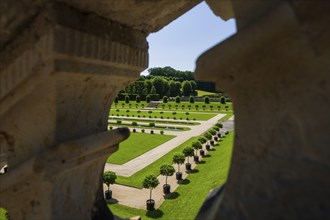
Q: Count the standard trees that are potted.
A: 11